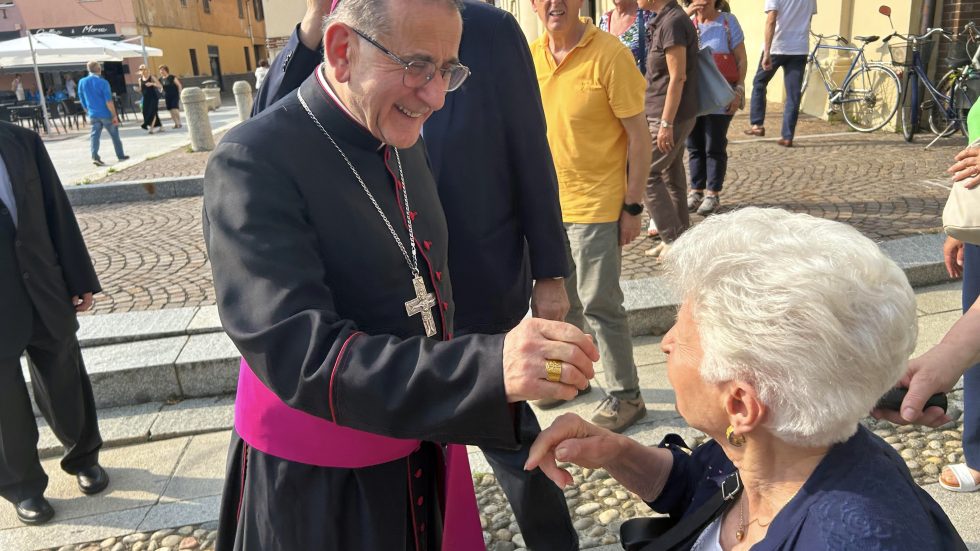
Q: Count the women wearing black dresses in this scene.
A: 2